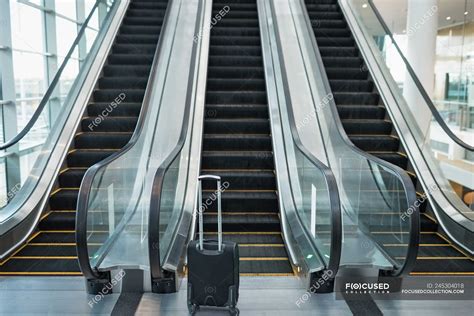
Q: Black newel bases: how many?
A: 4